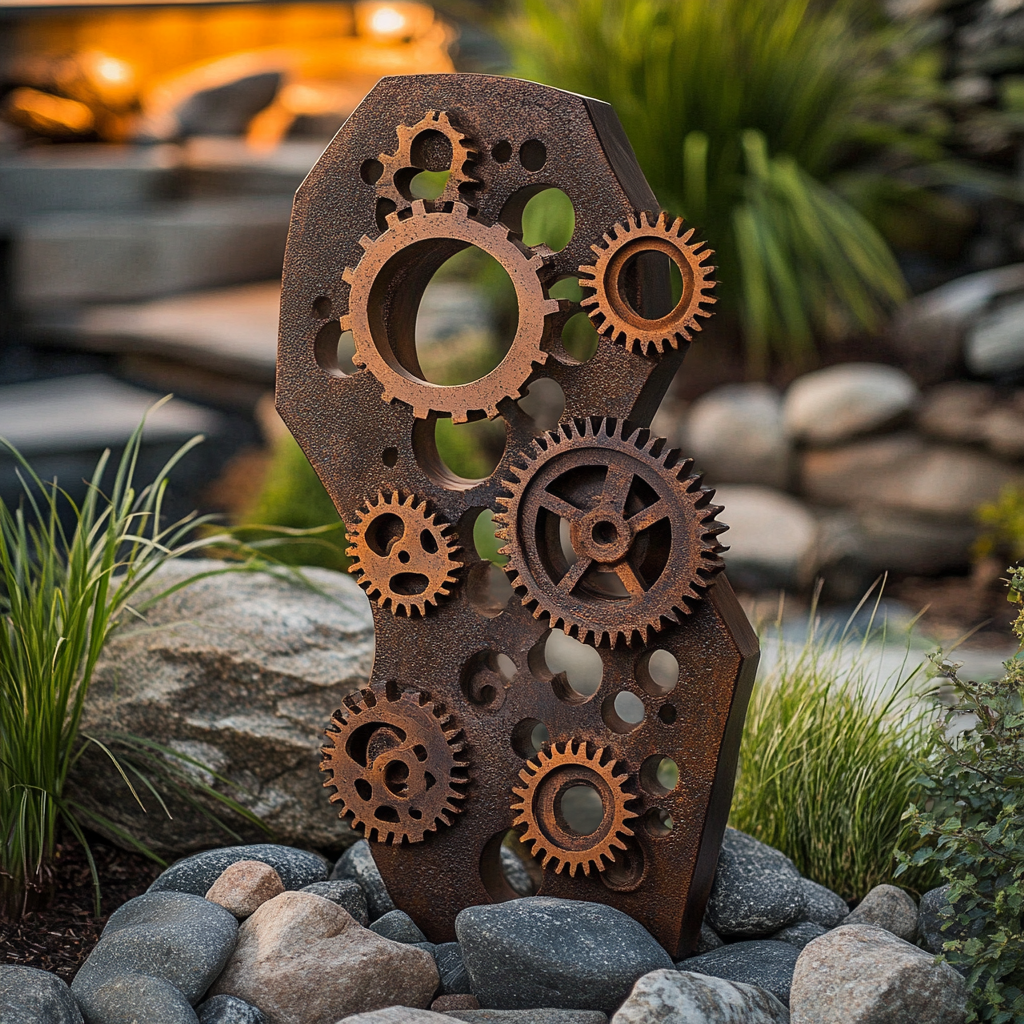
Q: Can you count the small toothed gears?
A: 5